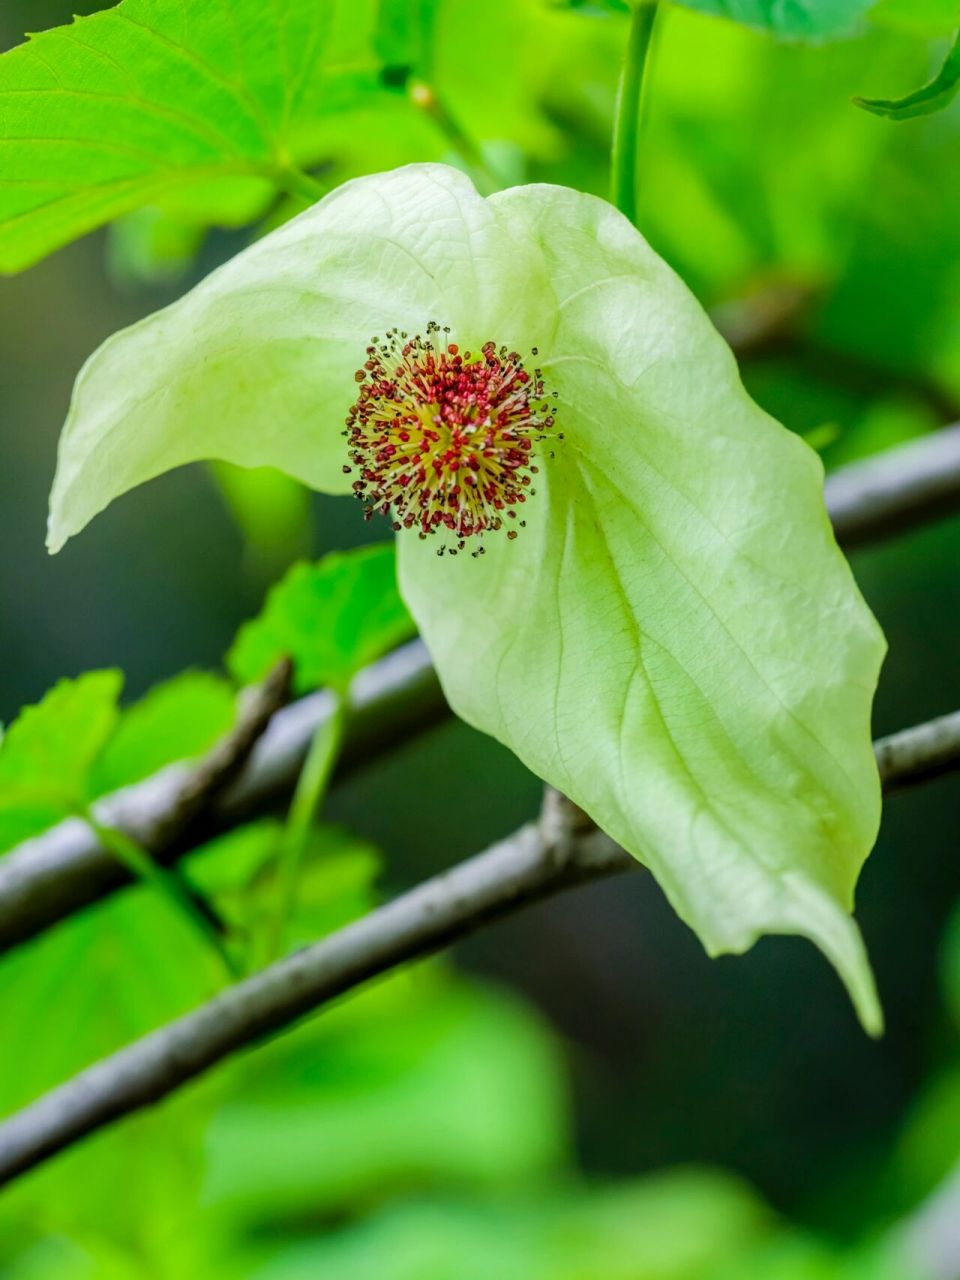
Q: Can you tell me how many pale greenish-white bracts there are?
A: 2